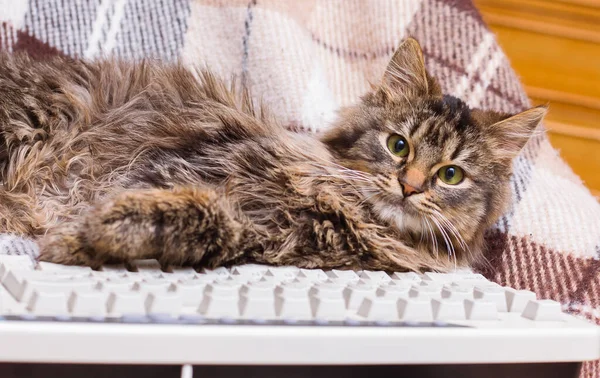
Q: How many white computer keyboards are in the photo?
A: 1